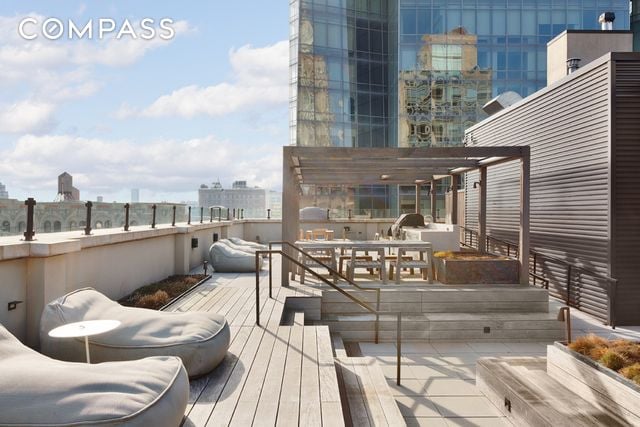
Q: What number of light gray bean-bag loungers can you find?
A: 5